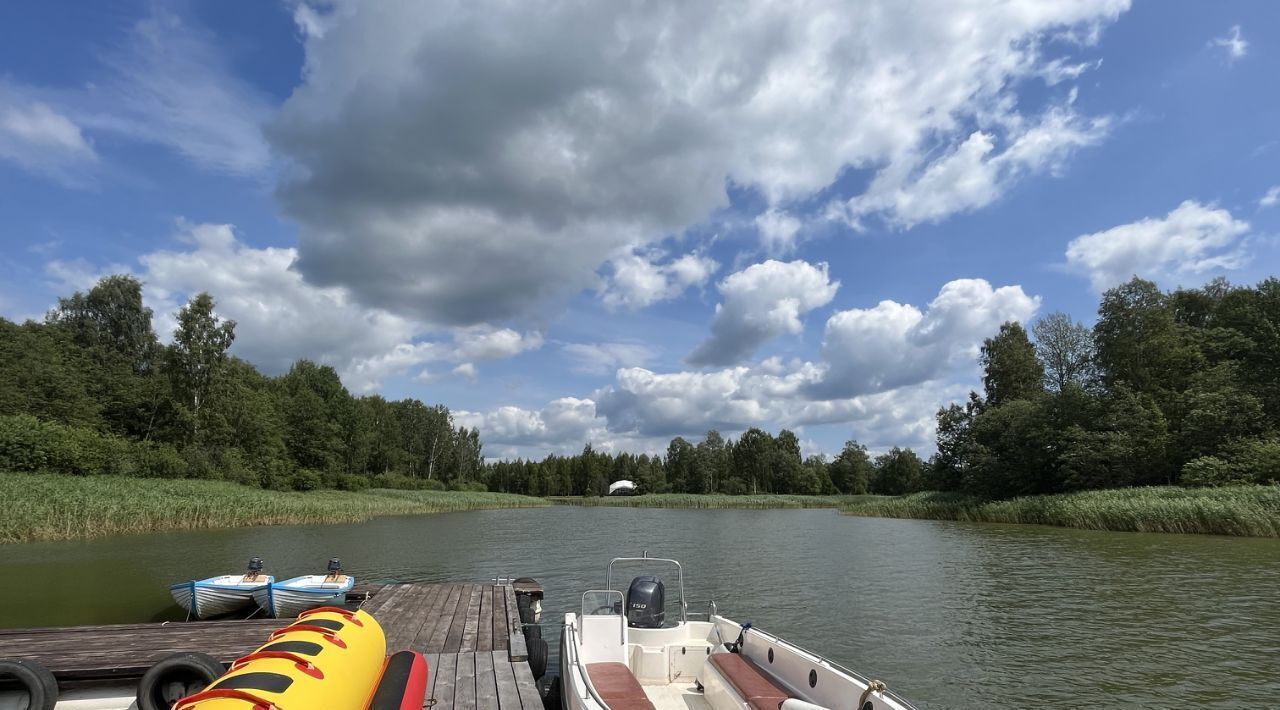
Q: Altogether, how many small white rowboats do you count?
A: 2